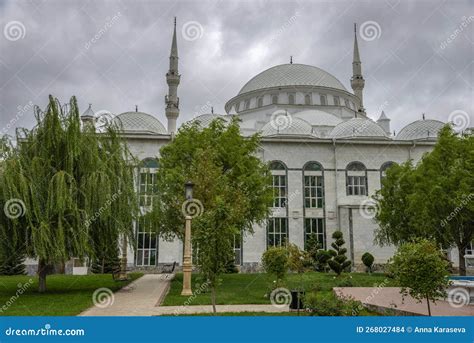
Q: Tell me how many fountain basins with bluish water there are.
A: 1